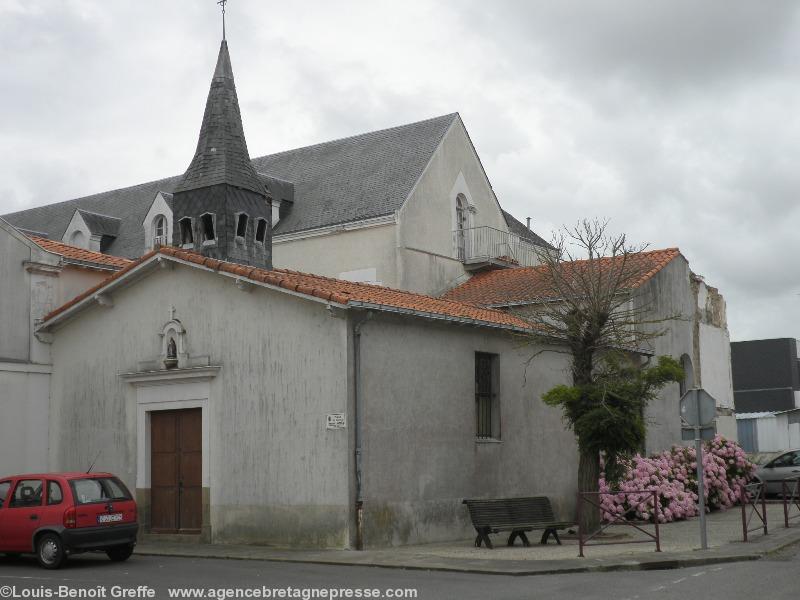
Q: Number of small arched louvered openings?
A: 4